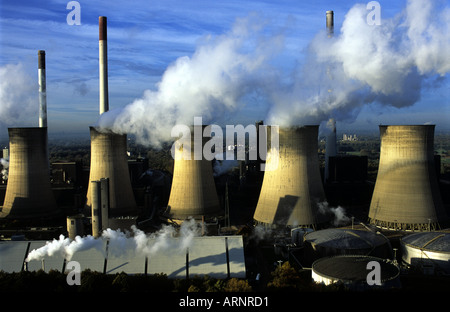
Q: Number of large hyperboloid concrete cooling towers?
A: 5